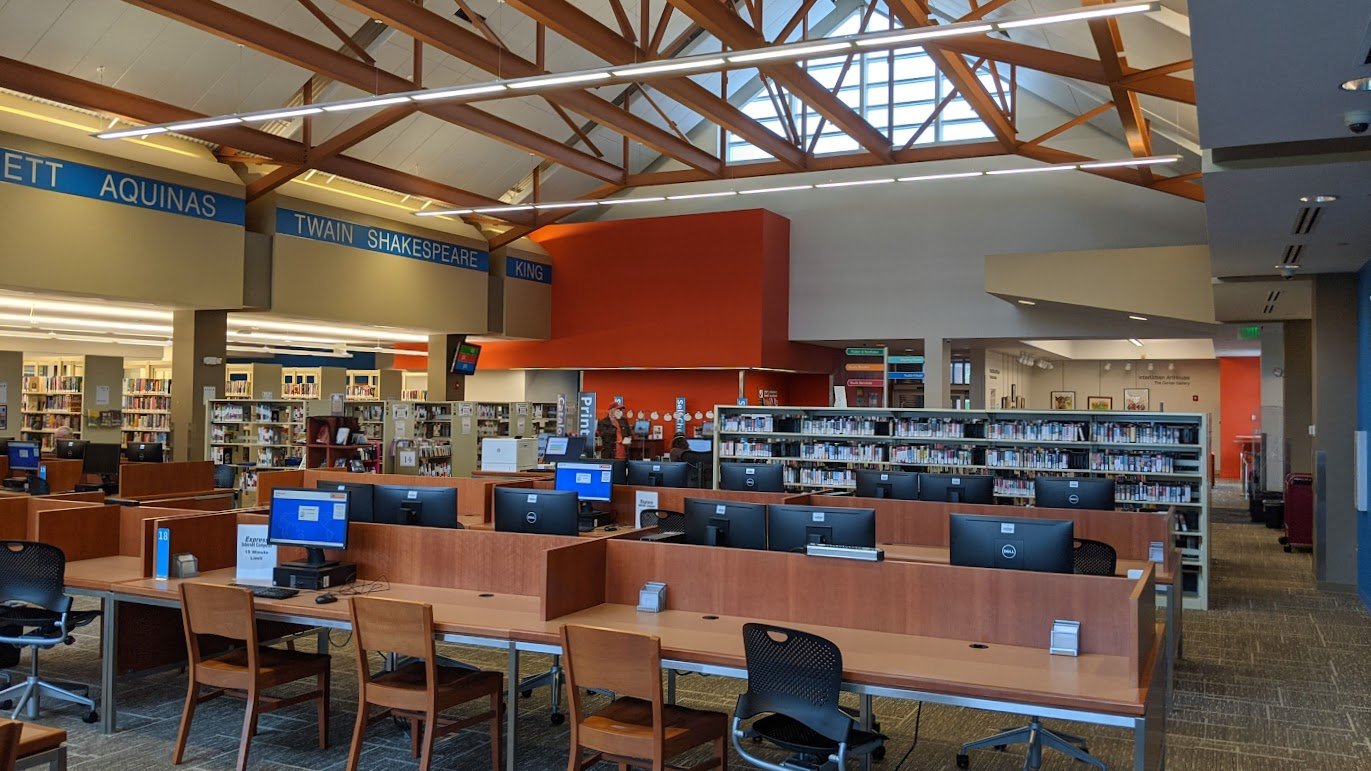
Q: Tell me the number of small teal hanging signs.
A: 2